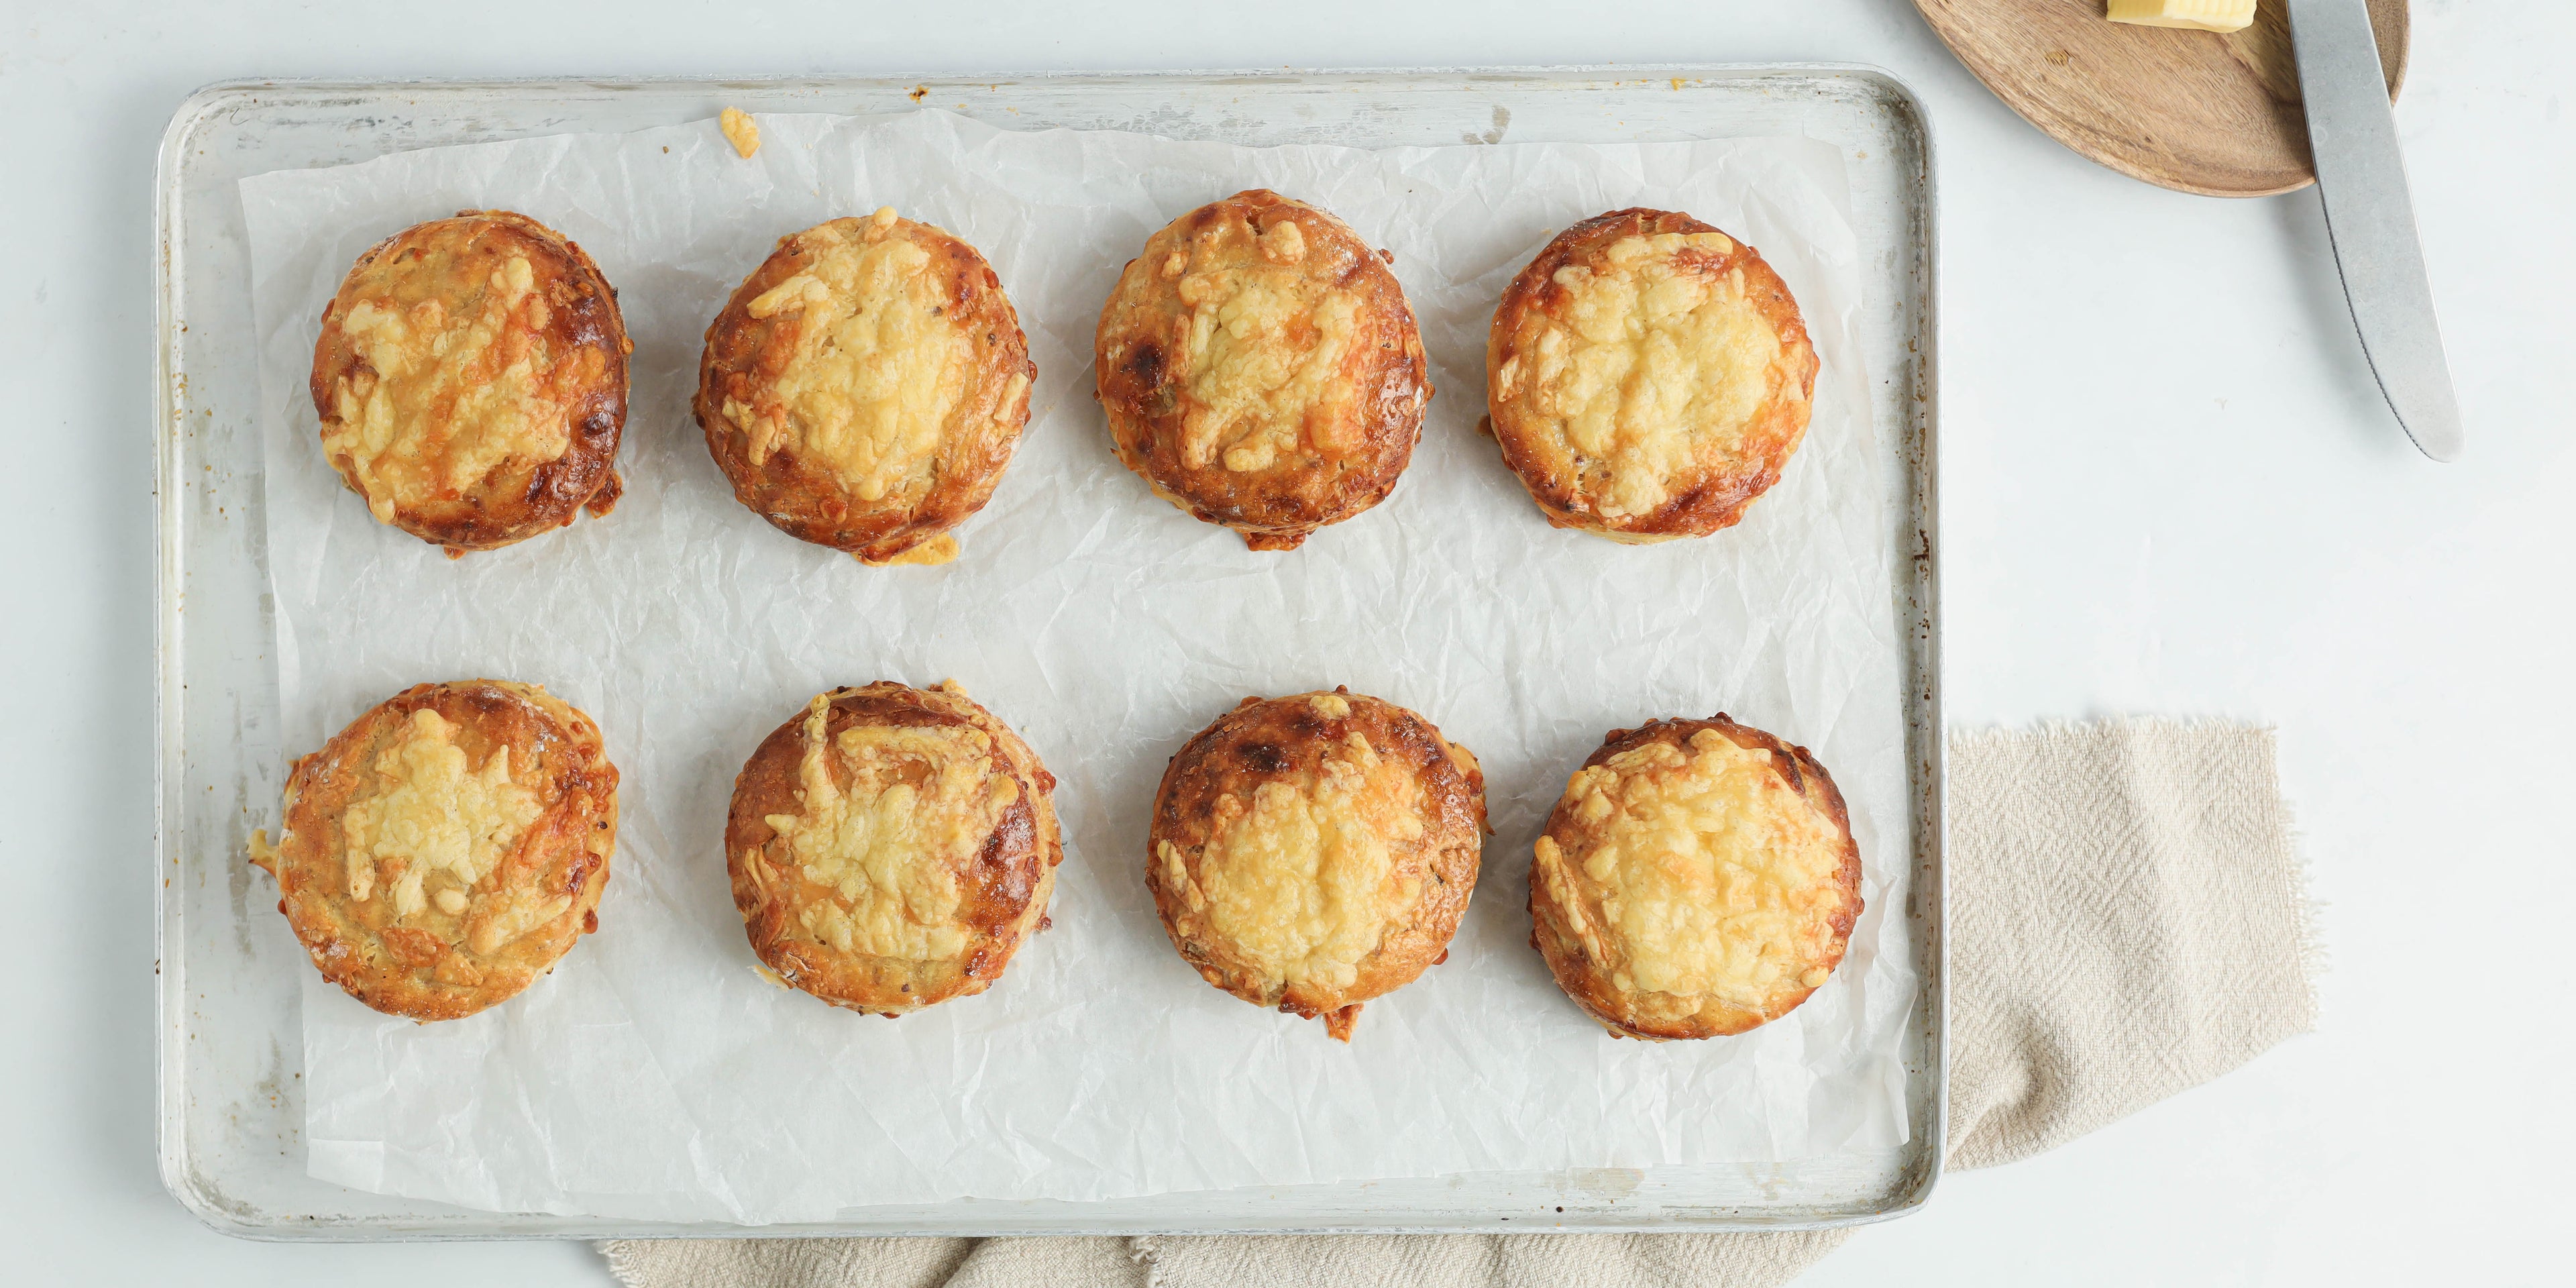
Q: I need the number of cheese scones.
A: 8